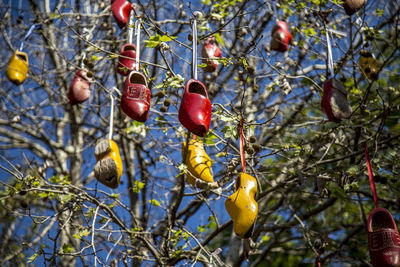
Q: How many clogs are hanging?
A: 15